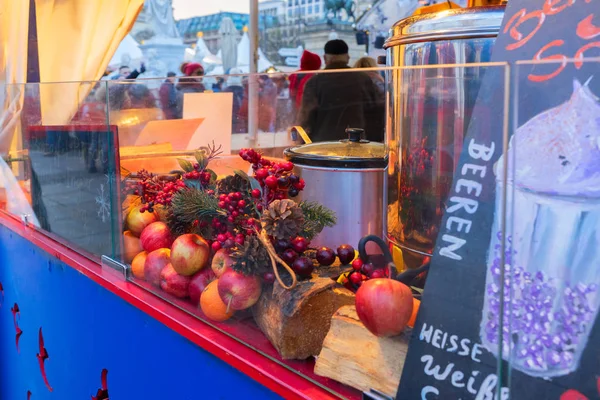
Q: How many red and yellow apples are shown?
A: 9